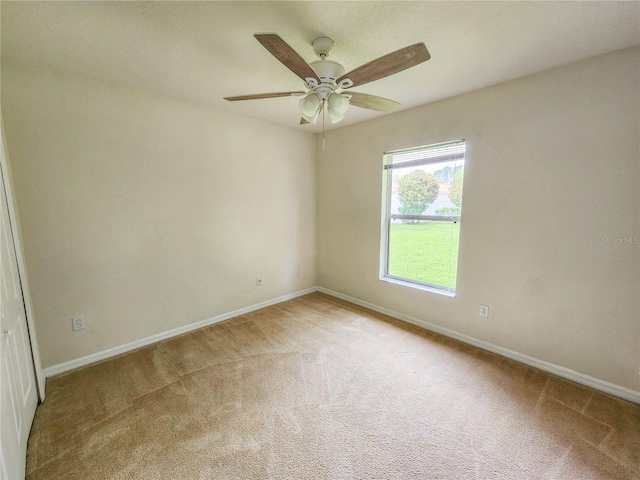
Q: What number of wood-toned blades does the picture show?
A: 5